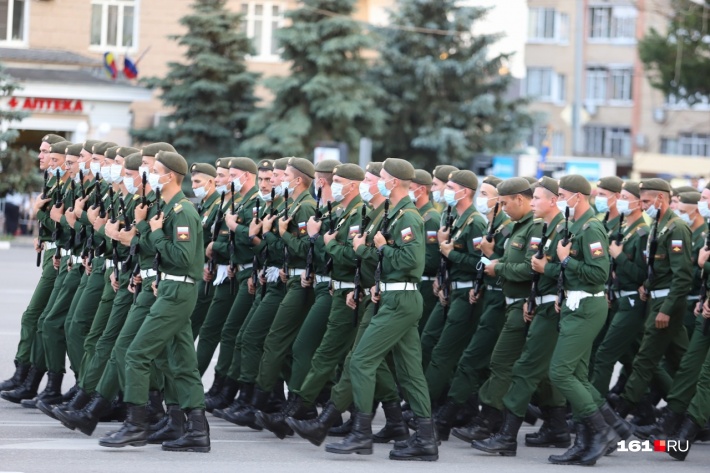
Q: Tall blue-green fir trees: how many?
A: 3